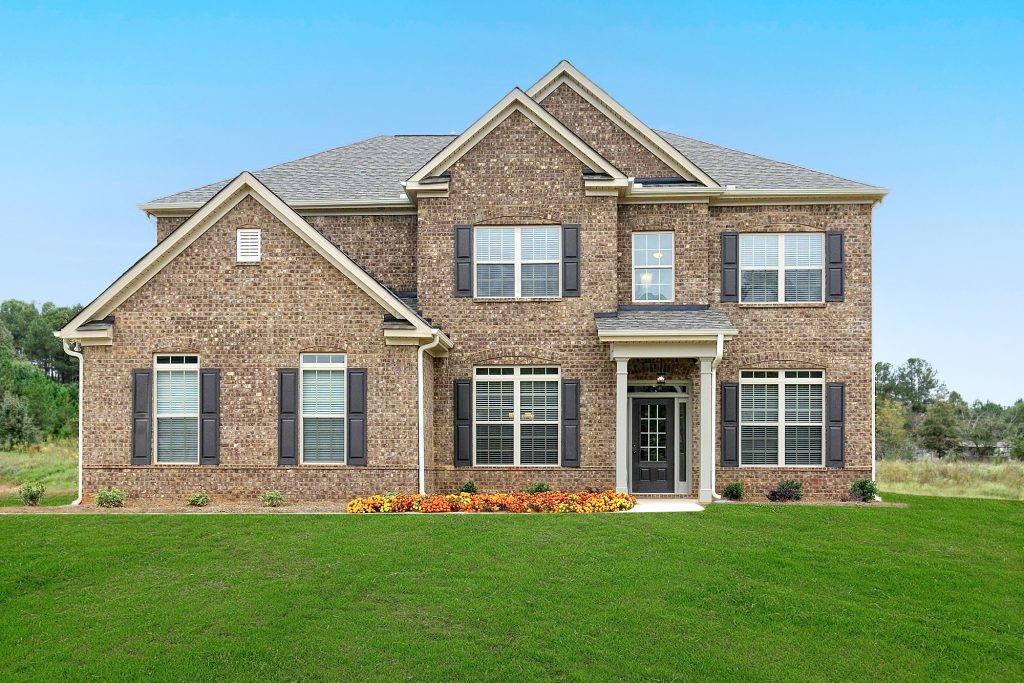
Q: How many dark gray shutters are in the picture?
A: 12